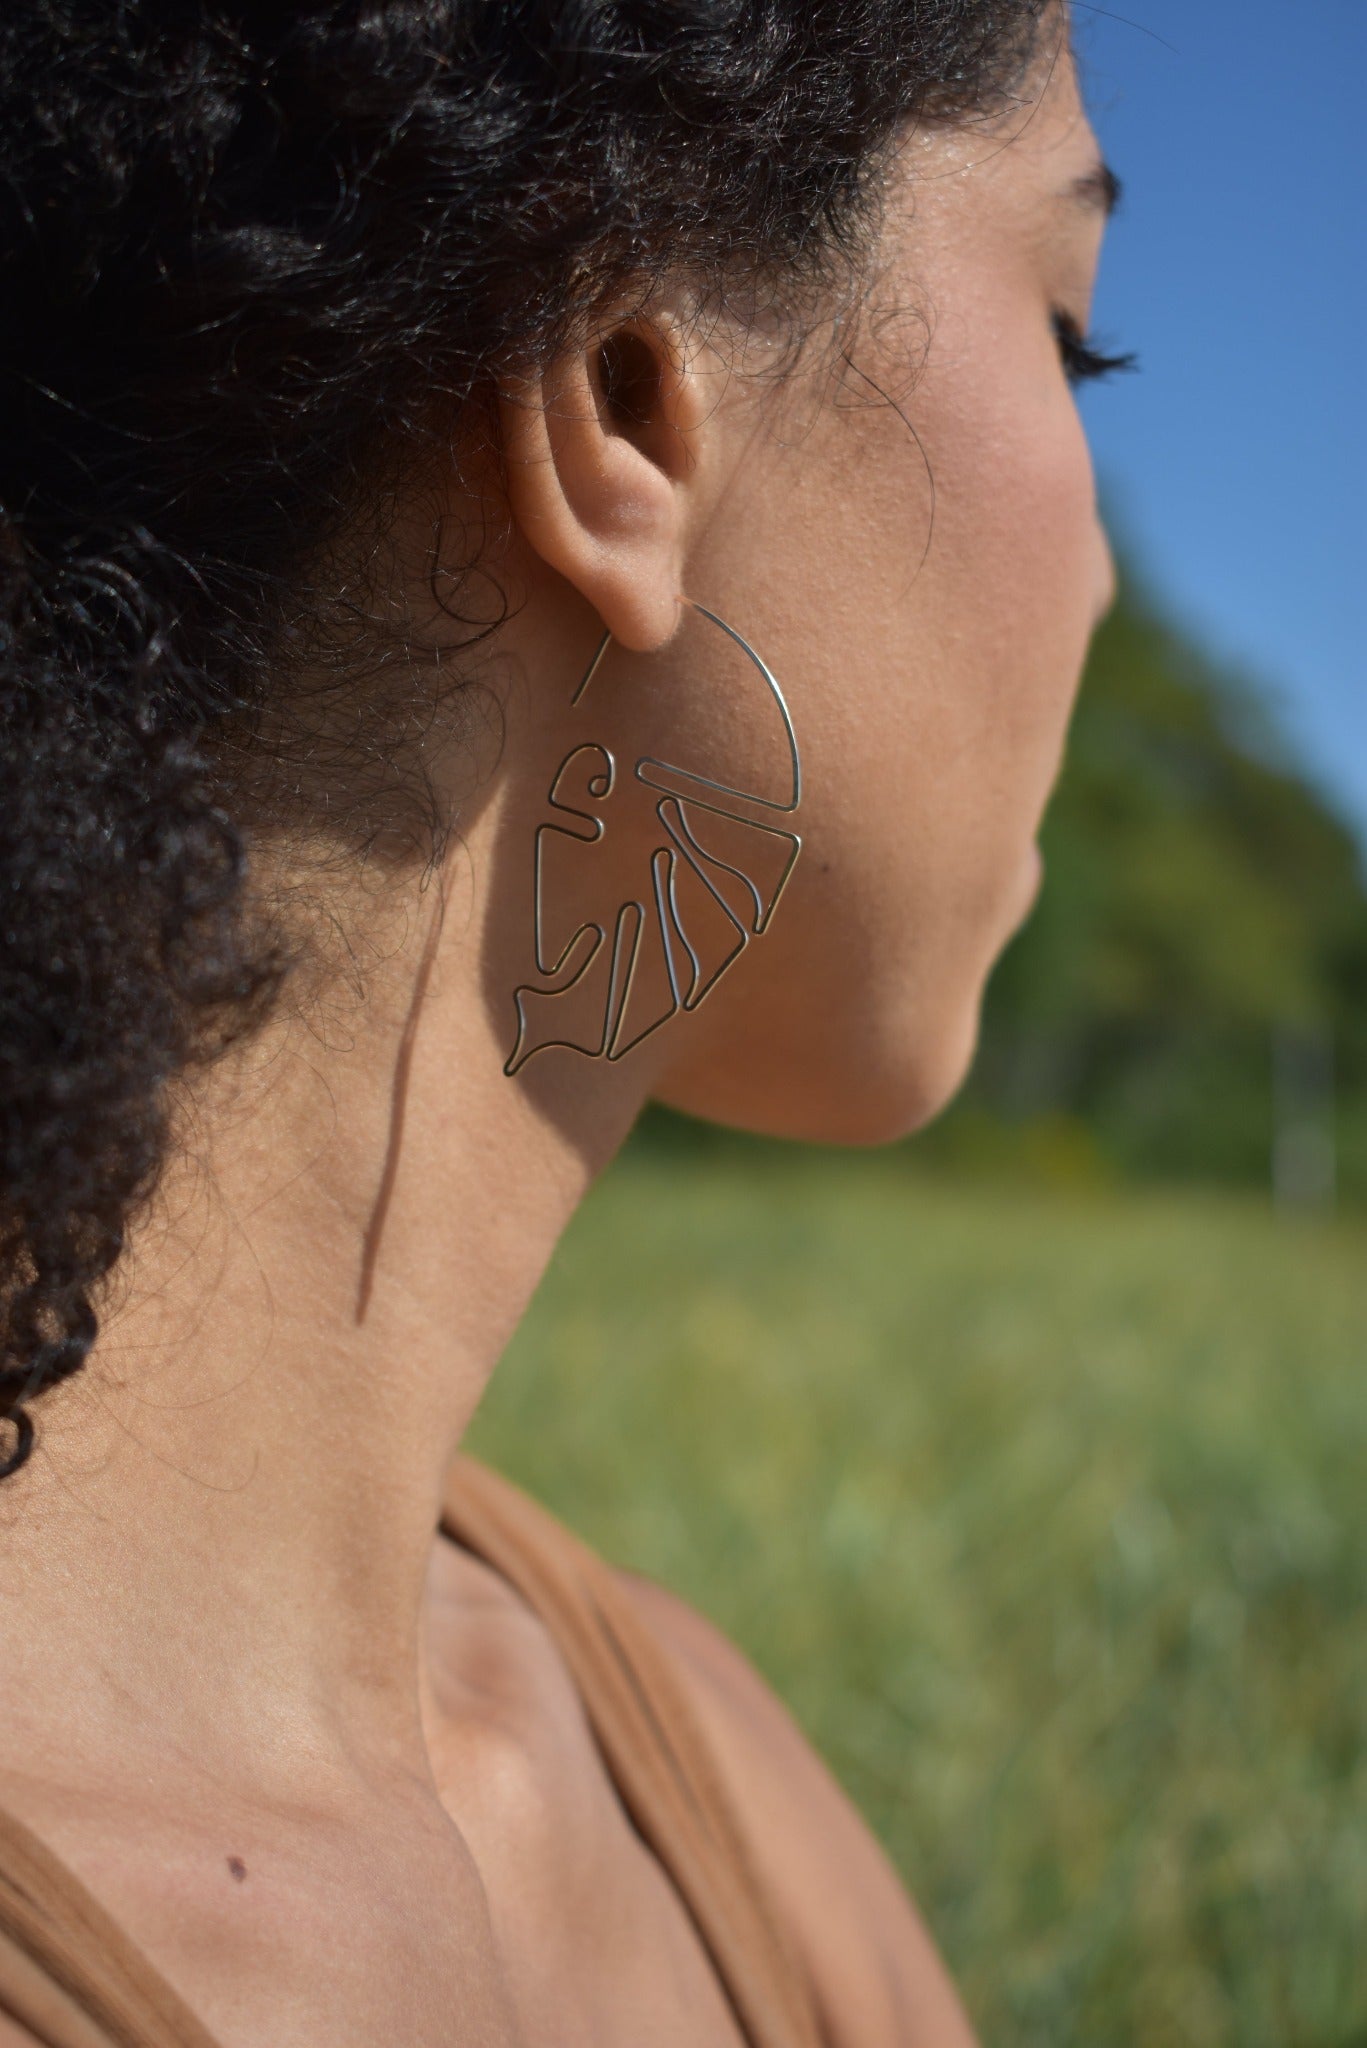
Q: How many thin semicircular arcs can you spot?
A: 1